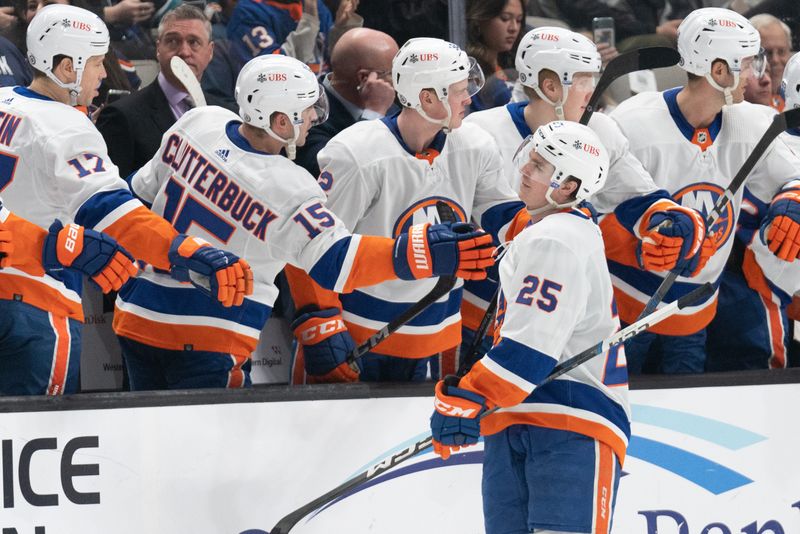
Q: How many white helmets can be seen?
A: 7